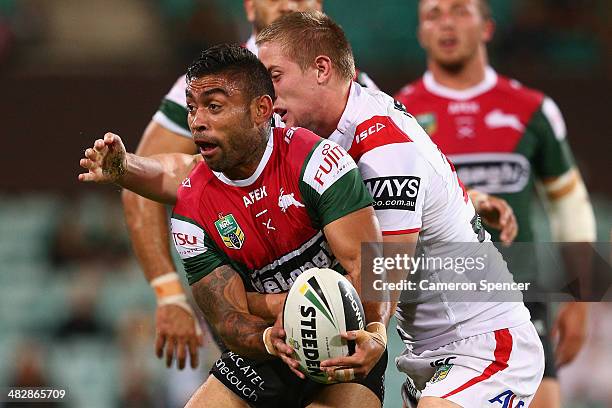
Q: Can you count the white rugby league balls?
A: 1